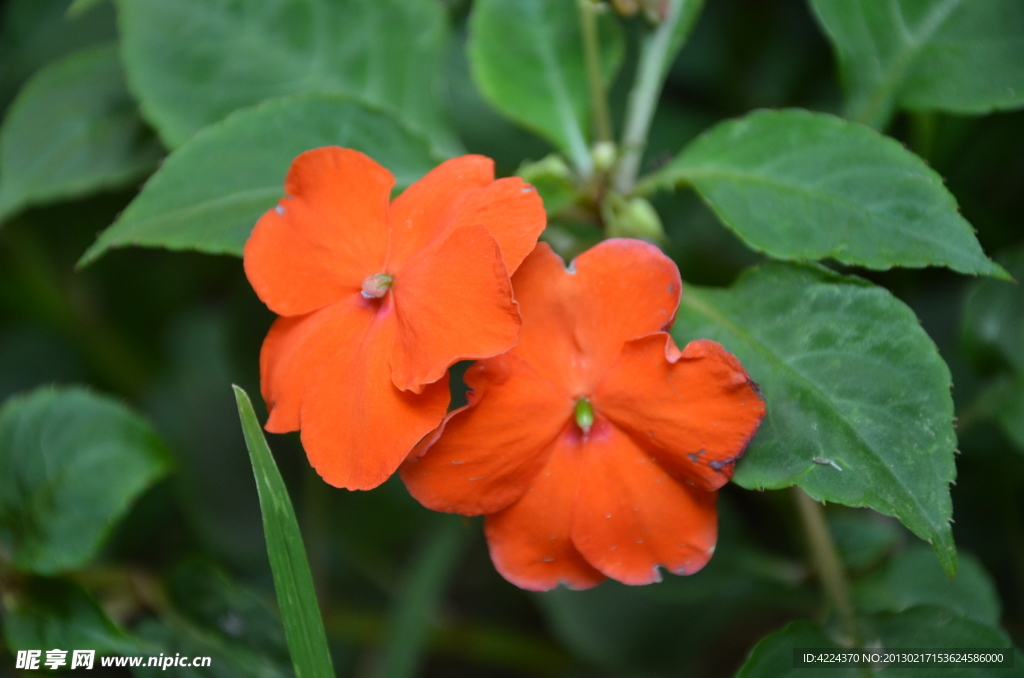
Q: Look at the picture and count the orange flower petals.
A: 10